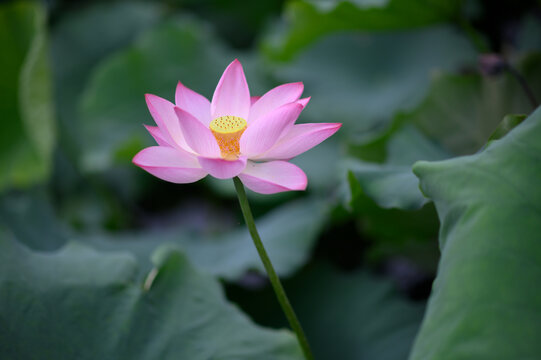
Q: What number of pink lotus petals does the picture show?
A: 13